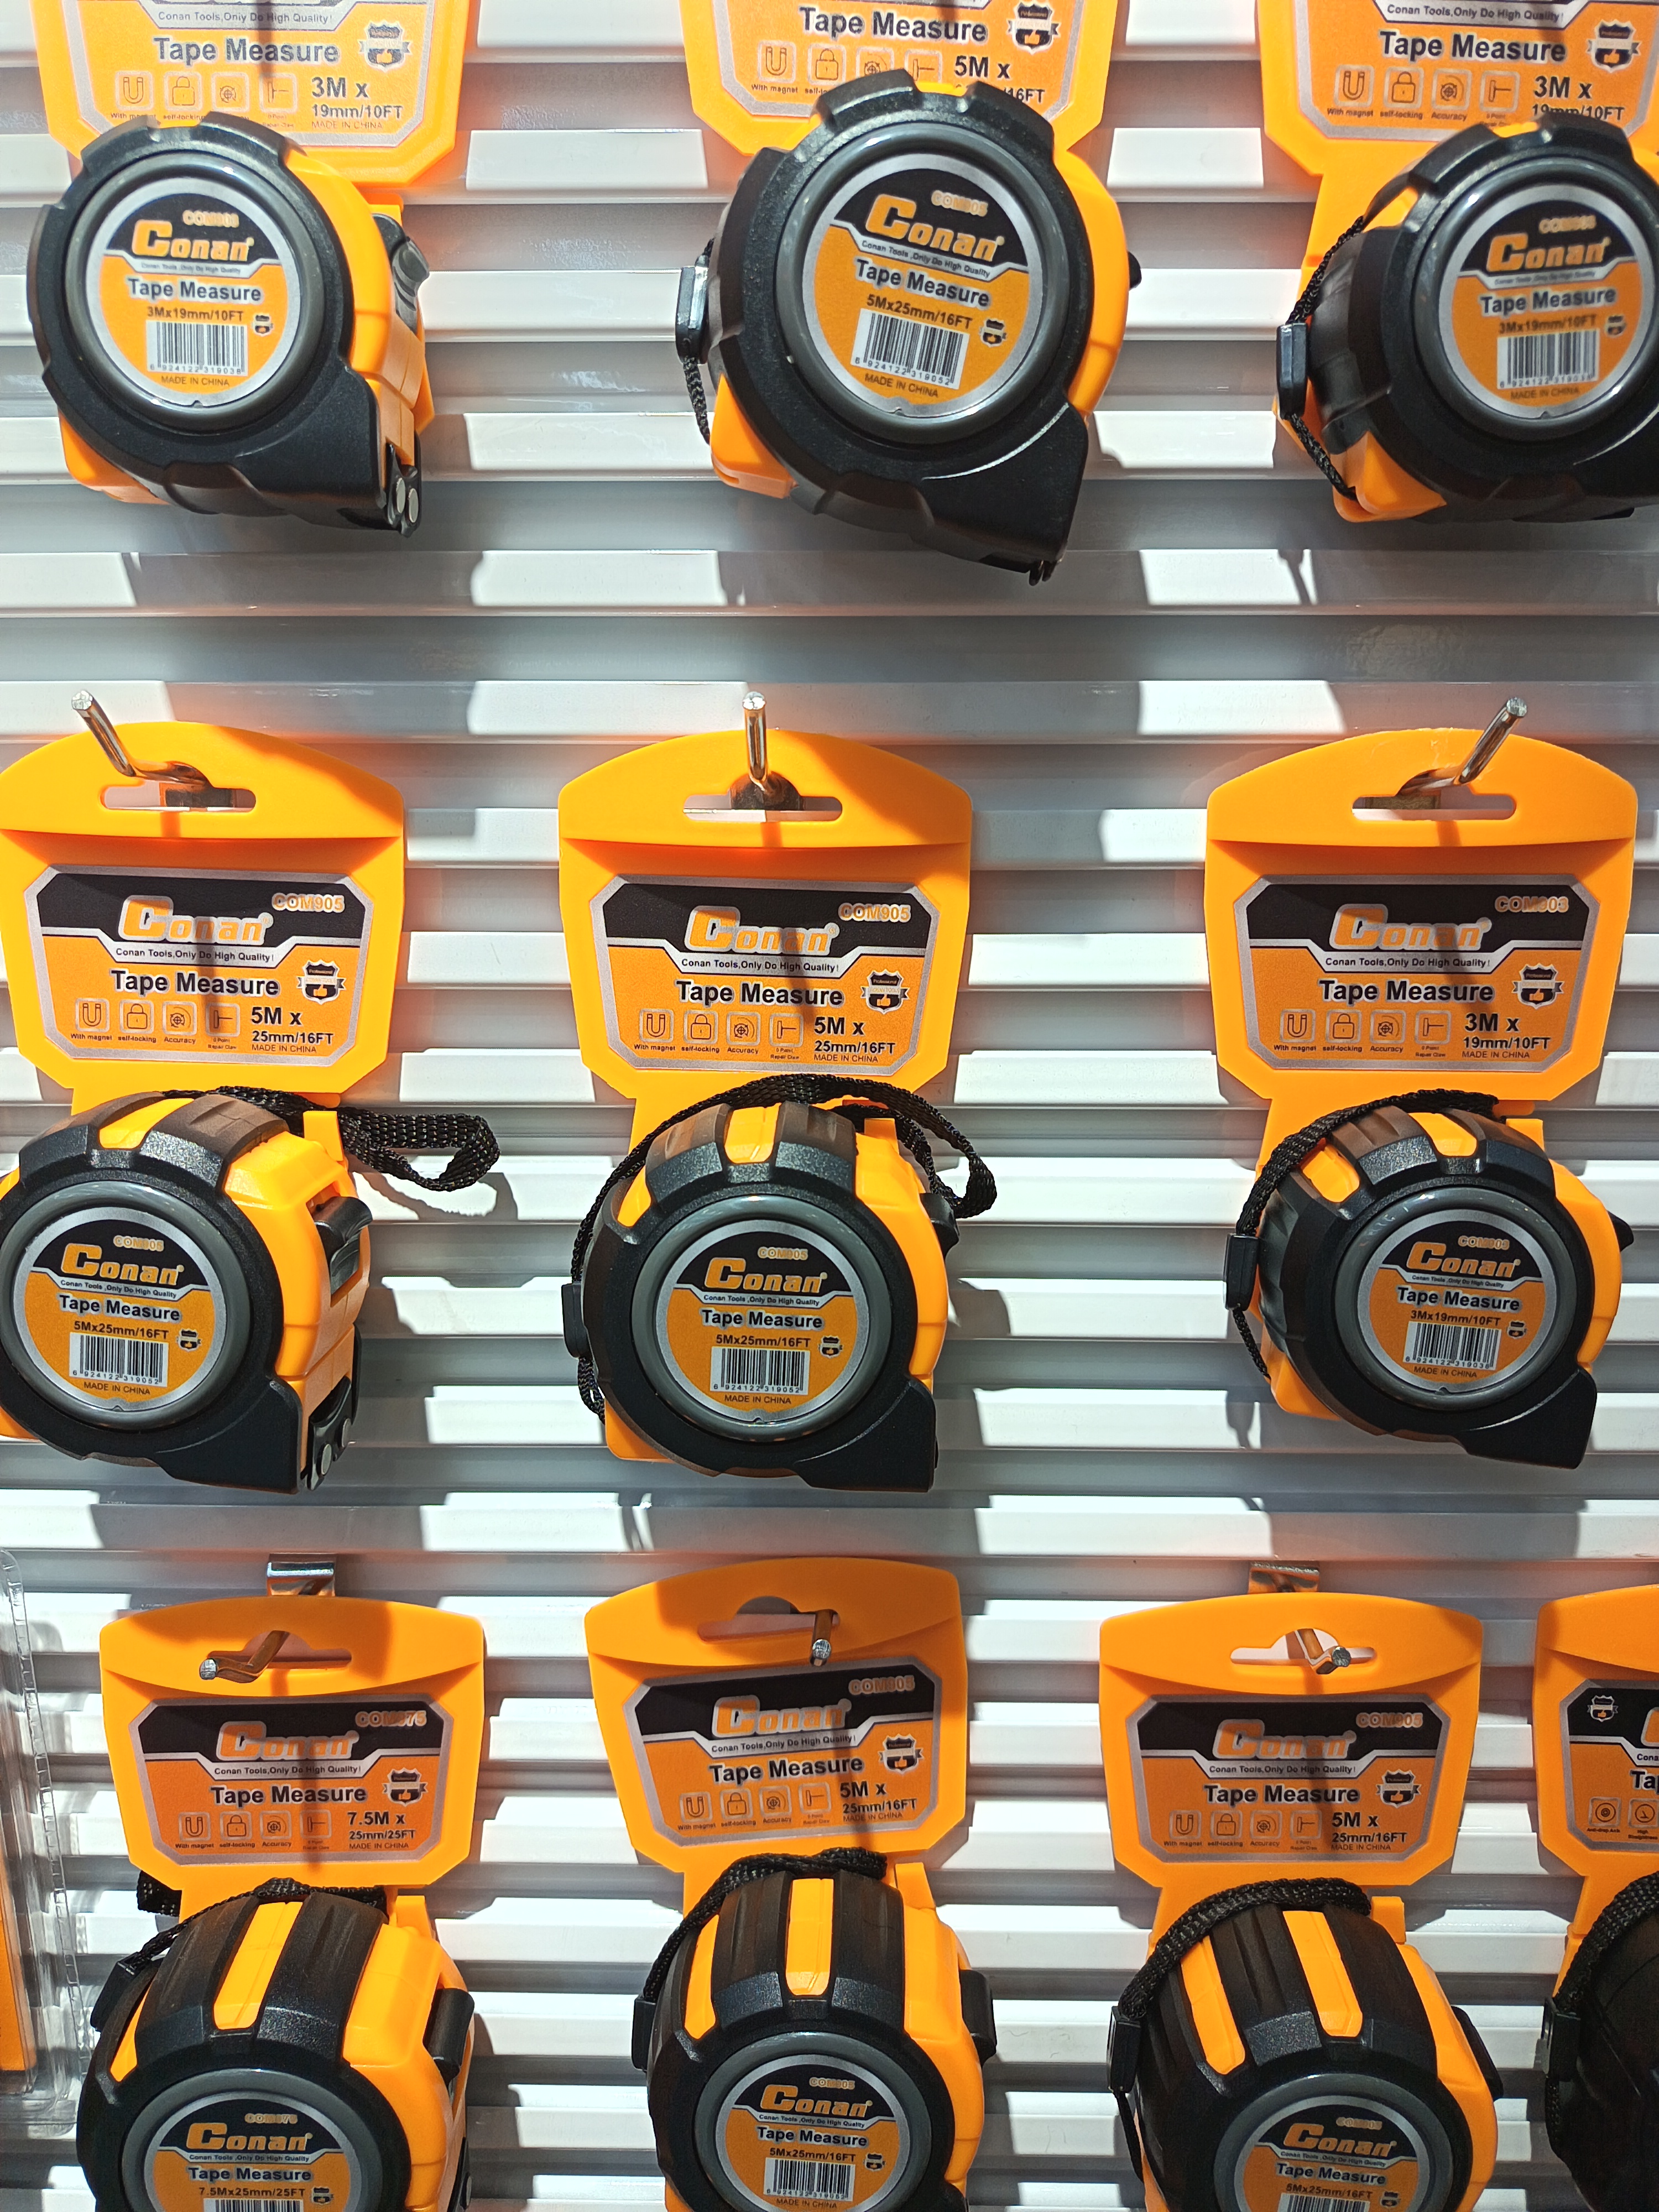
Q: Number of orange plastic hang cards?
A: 10